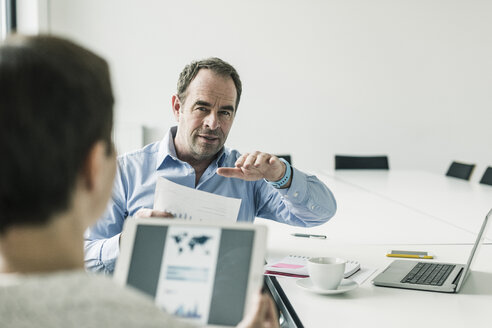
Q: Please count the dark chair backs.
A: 4